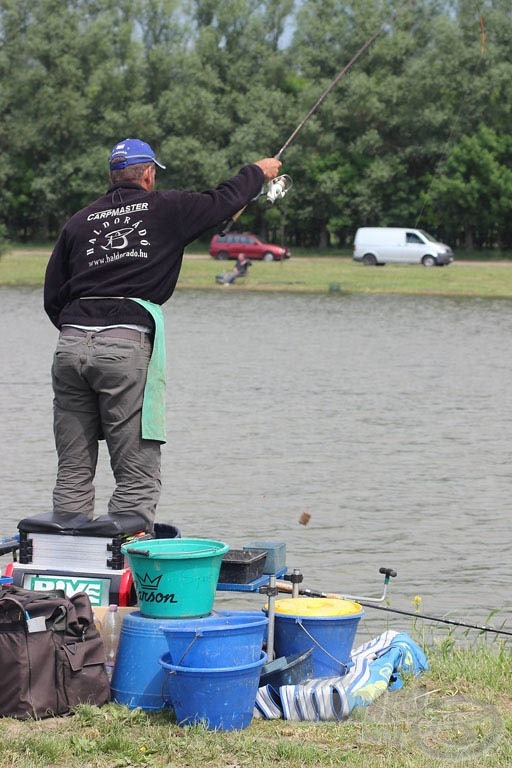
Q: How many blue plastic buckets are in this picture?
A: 4